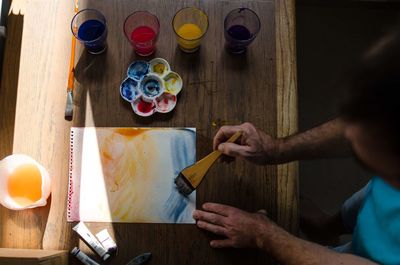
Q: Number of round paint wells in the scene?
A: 7